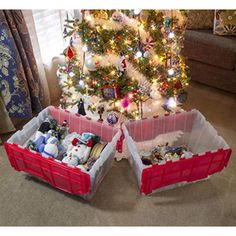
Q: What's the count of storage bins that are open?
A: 2